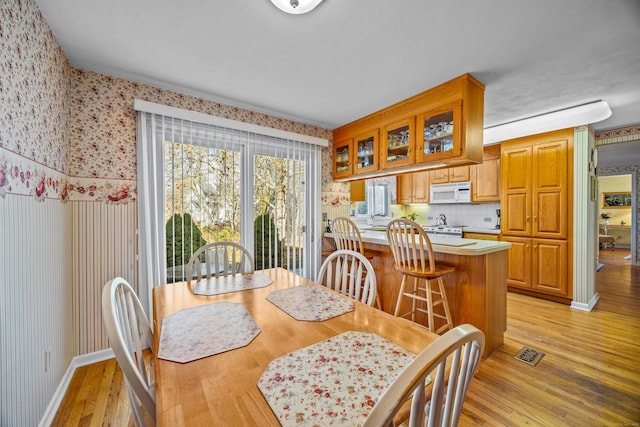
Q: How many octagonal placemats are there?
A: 4